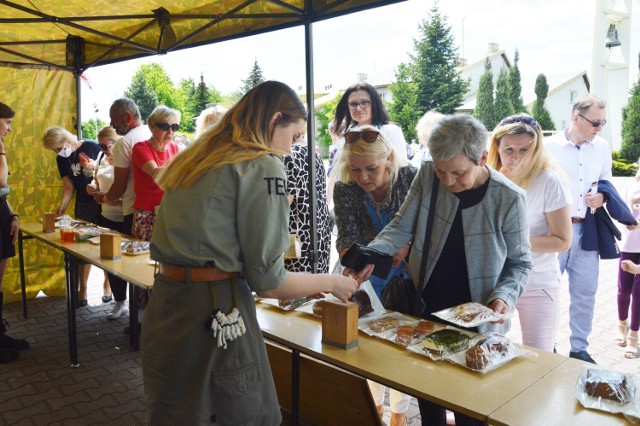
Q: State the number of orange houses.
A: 0